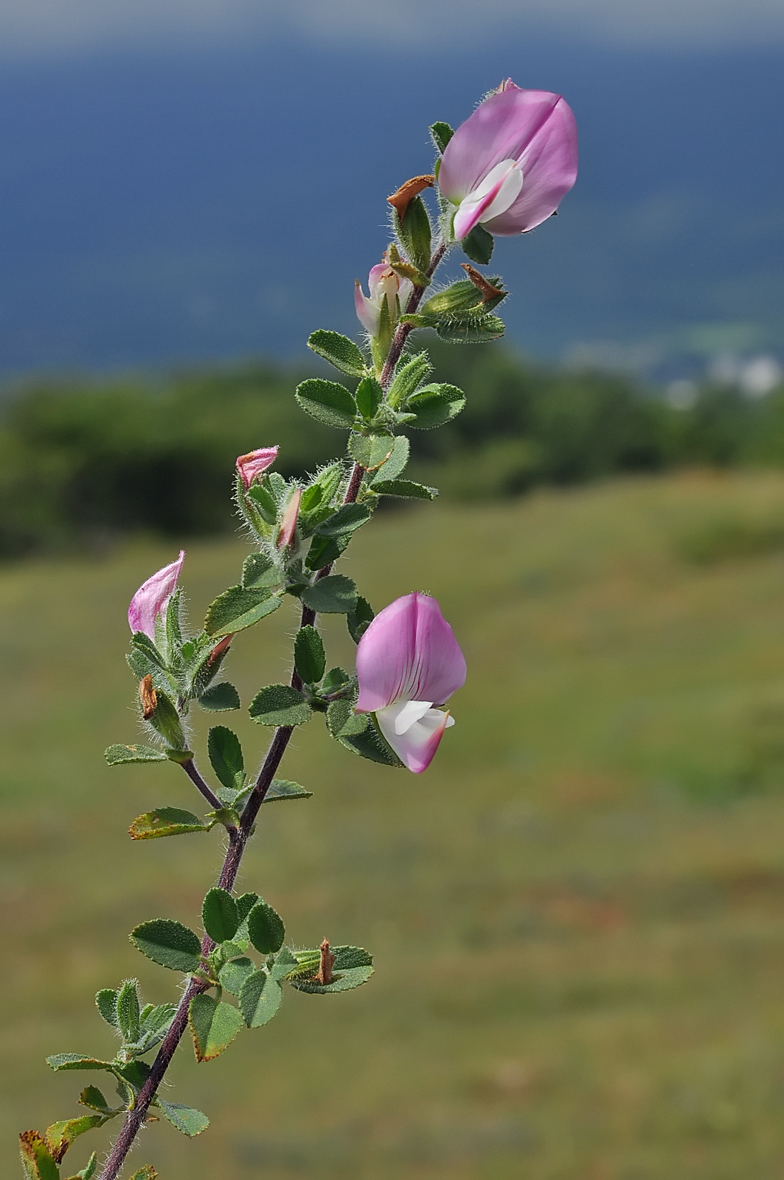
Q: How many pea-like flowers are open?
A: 2